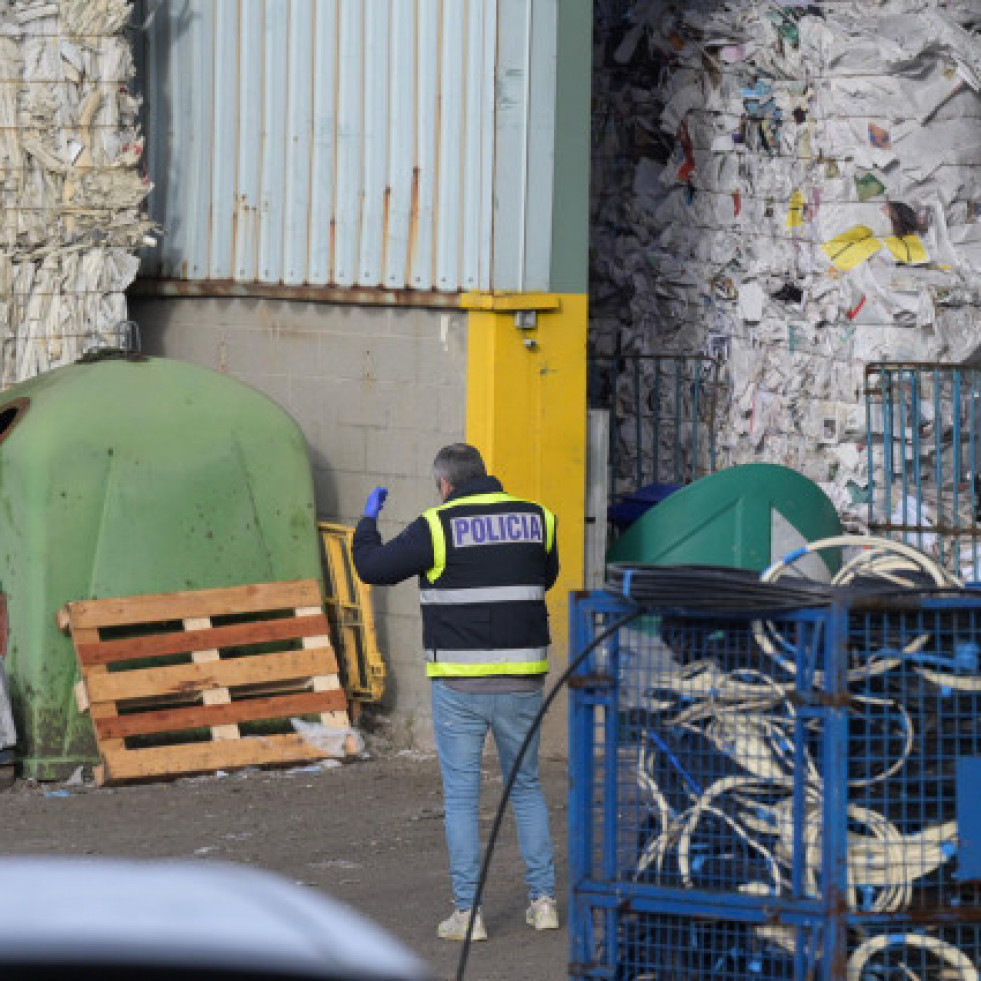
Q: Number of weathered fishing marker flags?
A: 0